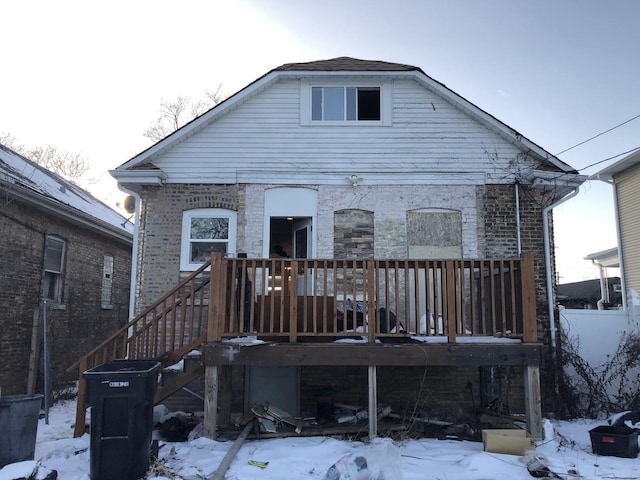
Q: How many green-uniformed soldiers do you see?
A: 0